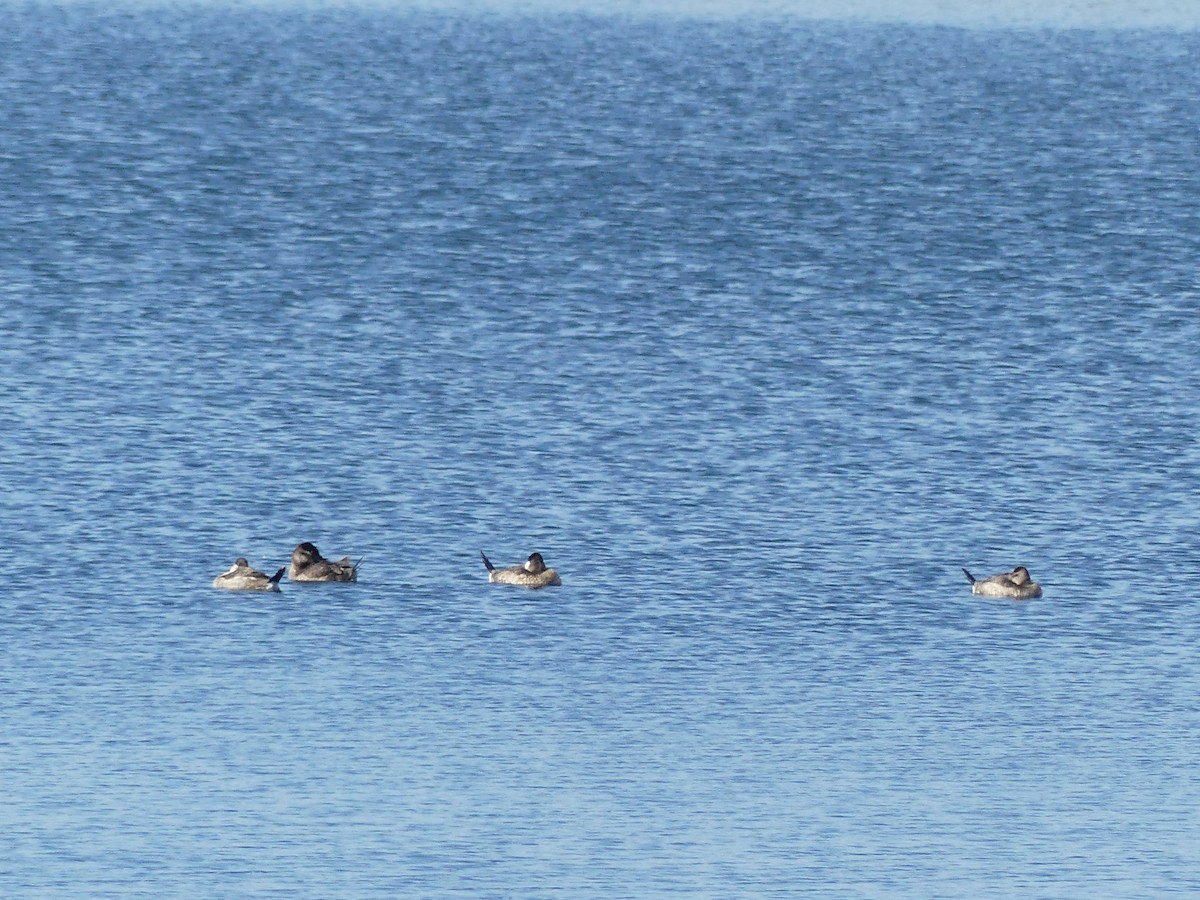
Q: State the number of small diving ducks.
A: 4